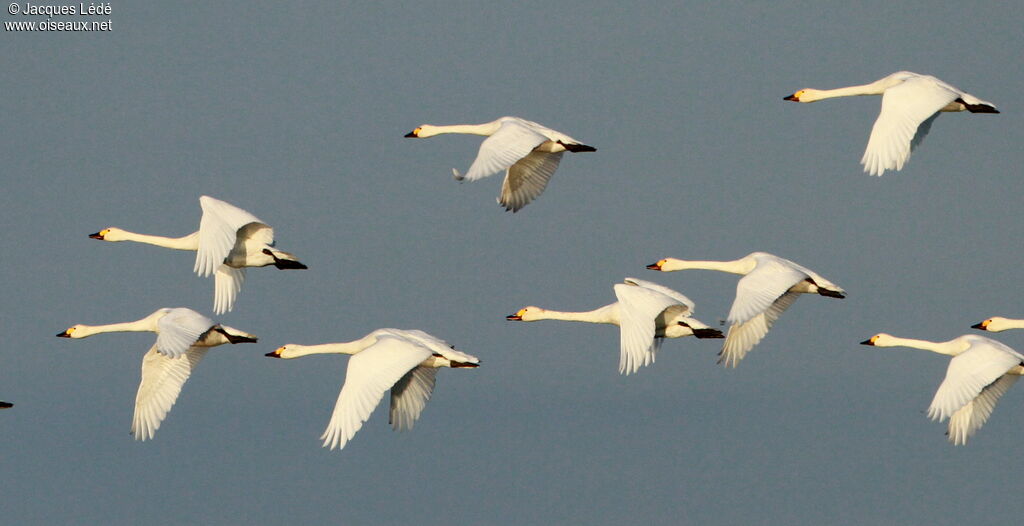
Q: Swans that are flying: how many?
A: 9